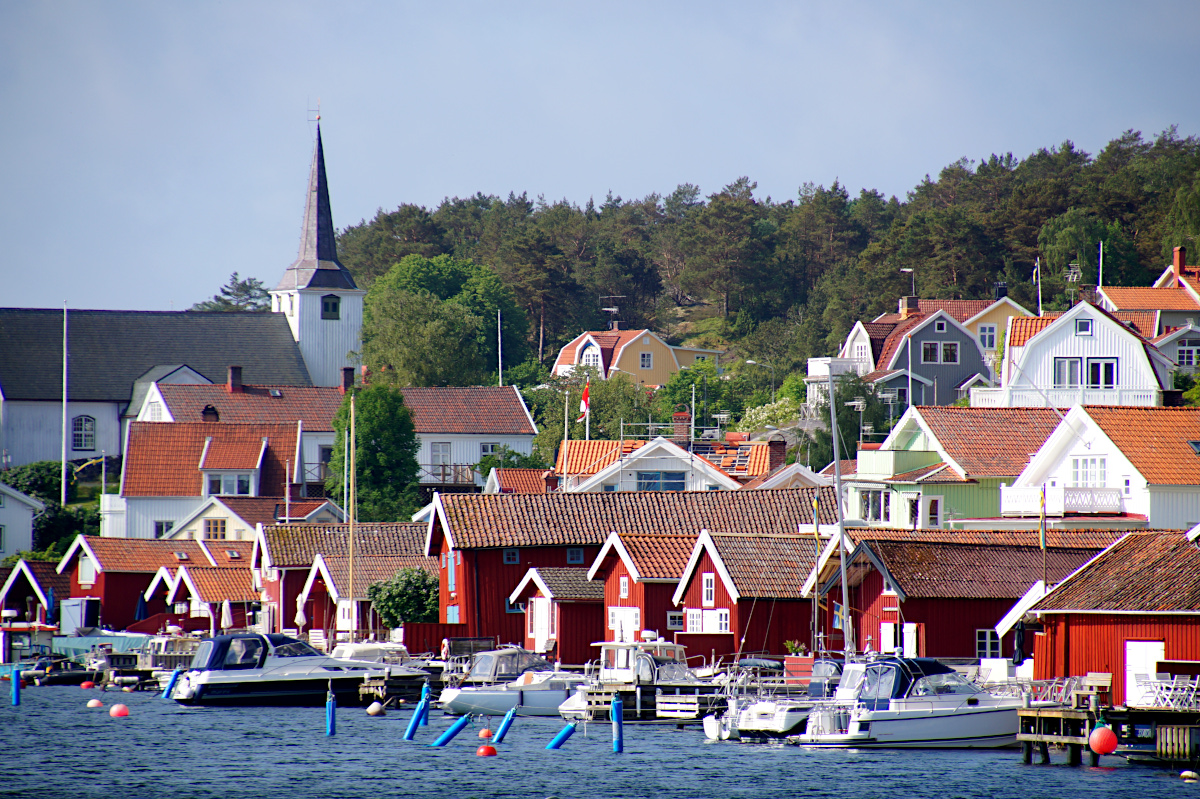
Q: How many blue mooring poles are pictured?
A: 9